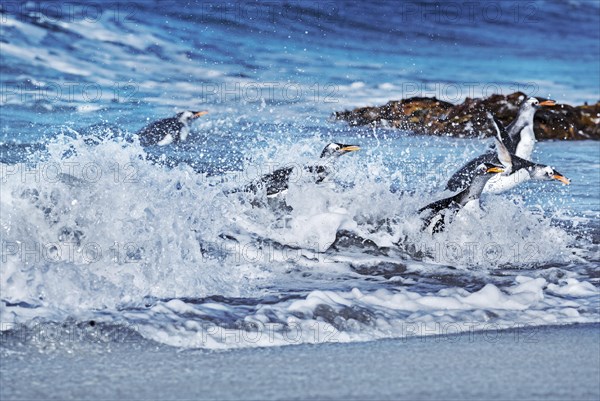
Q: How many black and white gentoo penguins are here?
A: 5